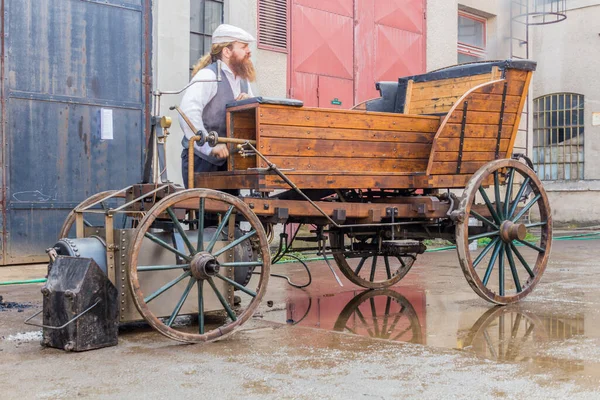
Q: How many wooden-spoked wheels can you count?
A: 4